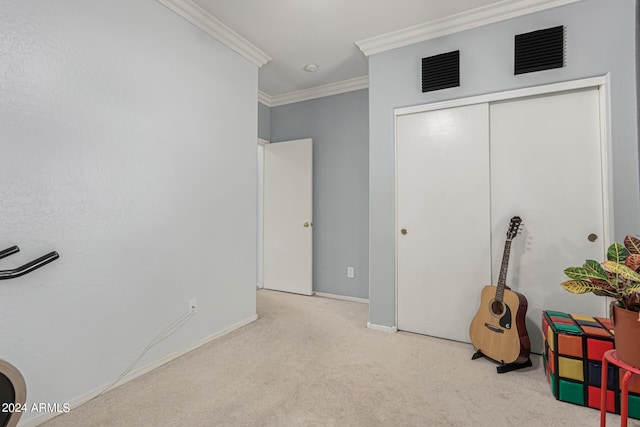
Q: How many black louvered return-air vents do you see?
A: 2